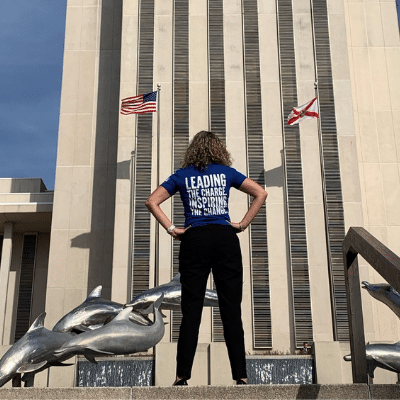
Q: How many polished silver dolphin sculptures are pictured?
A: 6